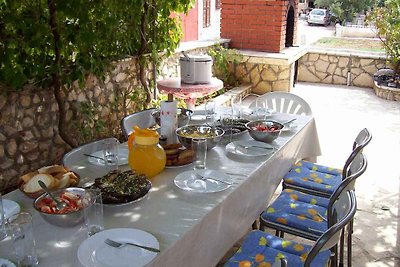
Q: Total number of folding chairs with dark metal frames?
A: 3